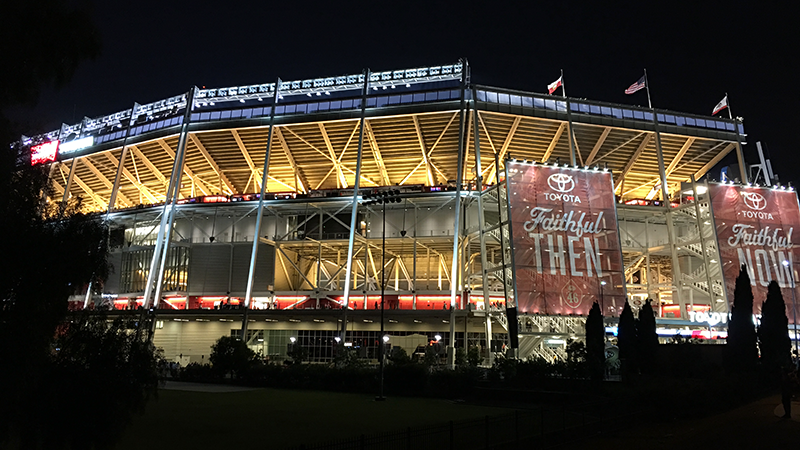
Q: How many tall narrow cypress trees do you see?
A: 5